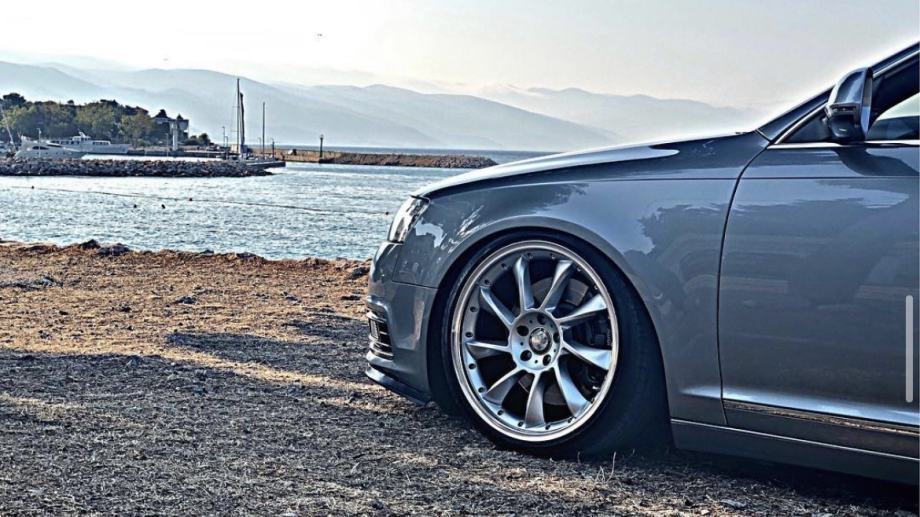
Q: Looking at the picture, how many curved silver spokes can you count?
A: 9